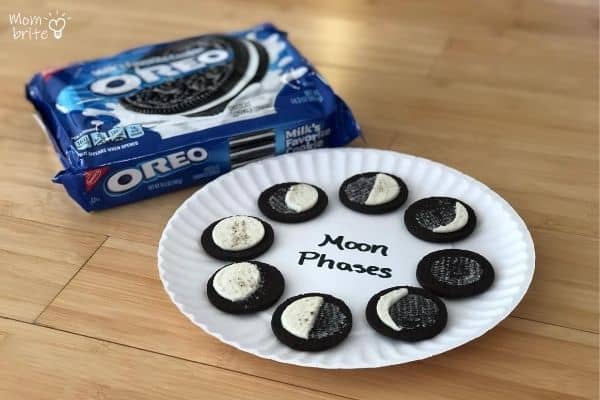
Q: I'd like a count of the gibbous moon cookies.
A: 2